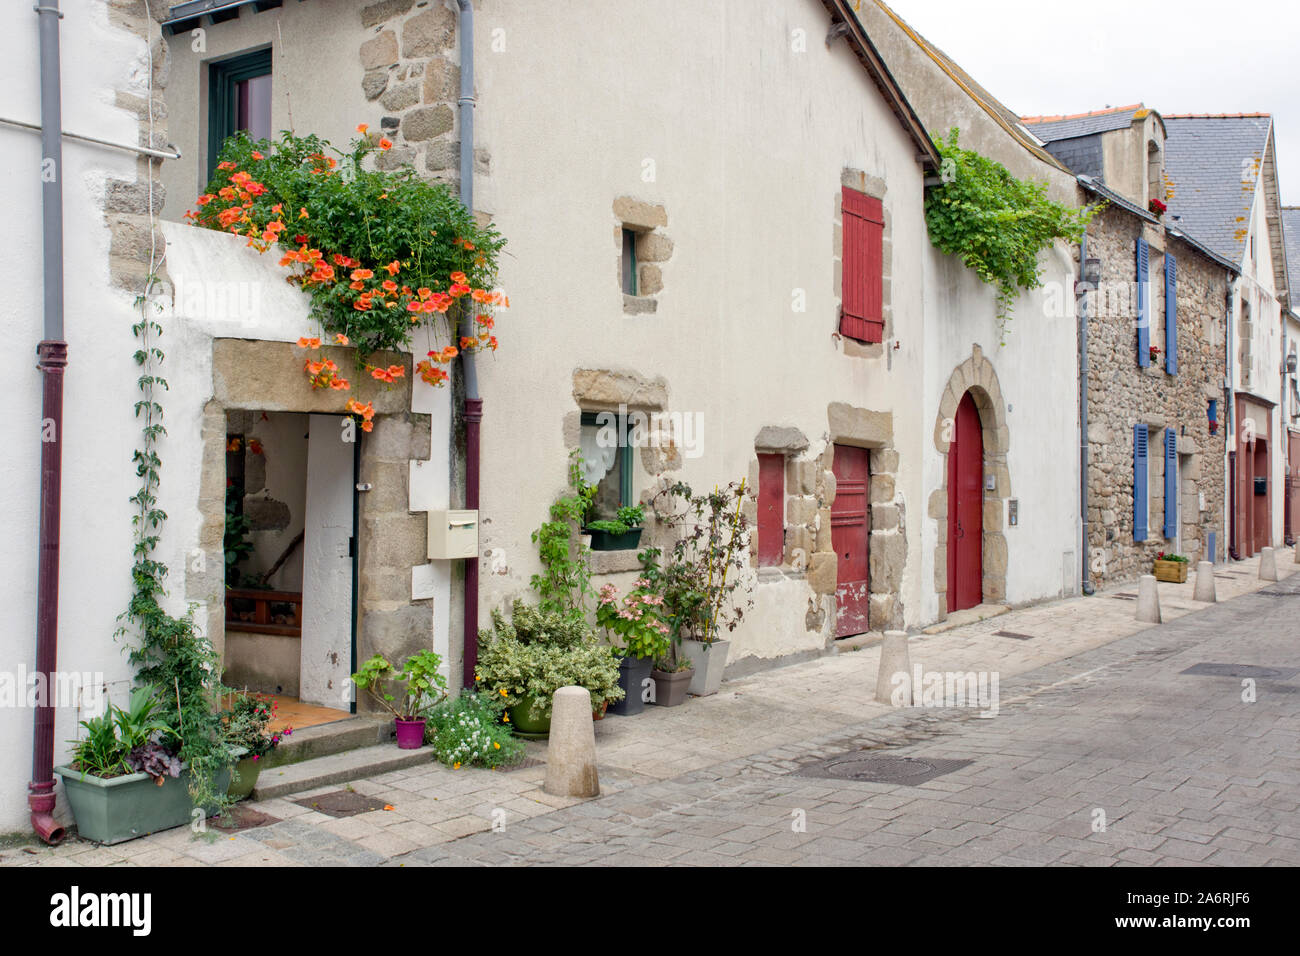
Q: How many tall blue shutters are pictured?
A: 4